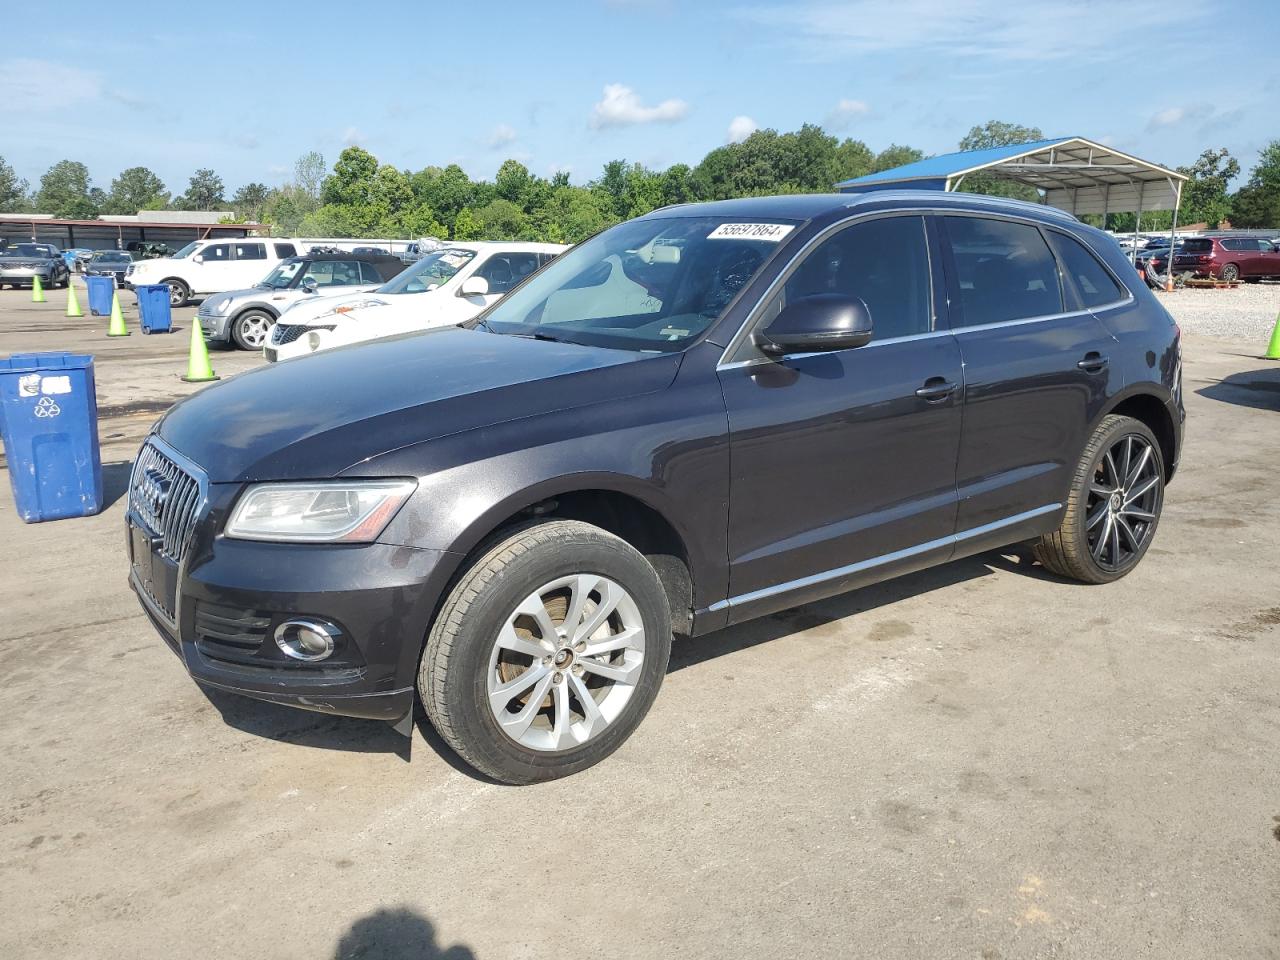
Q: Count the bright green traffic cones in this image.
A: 5